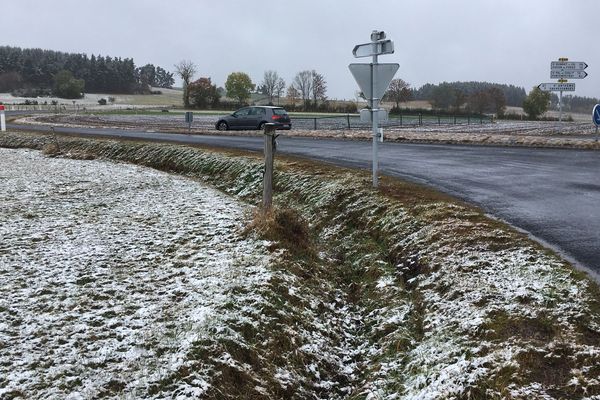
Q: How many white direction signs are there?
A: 3